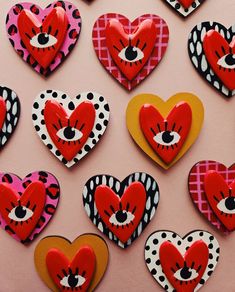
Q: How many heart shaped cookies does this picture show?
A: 12